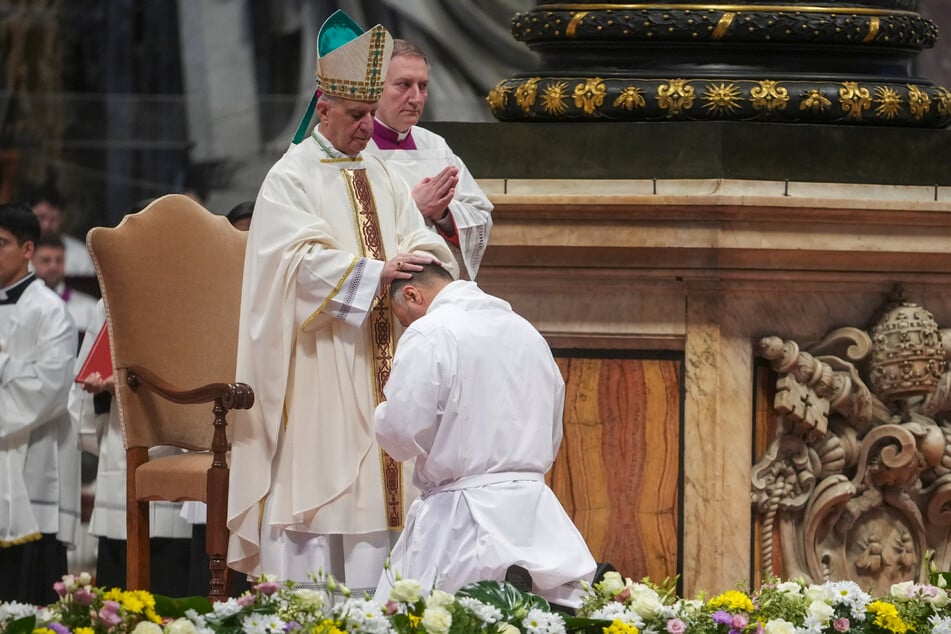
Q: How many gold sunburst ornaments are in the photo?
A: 3